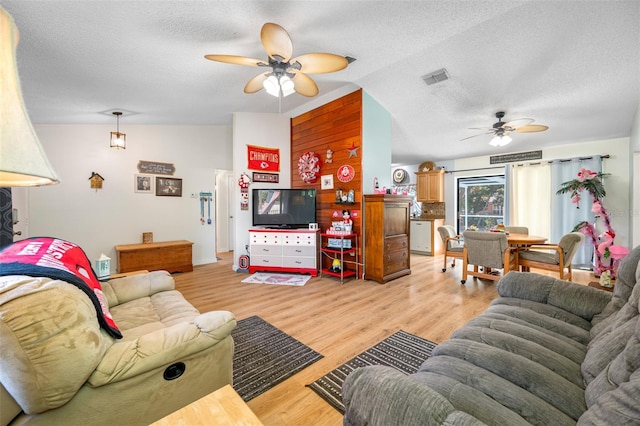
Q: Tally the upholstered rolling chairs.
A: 4